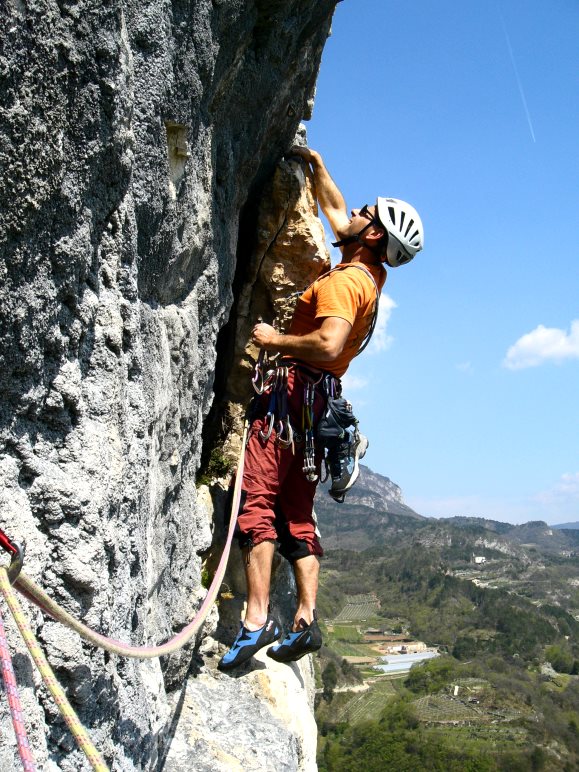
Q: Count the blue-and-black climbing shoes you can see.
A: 2